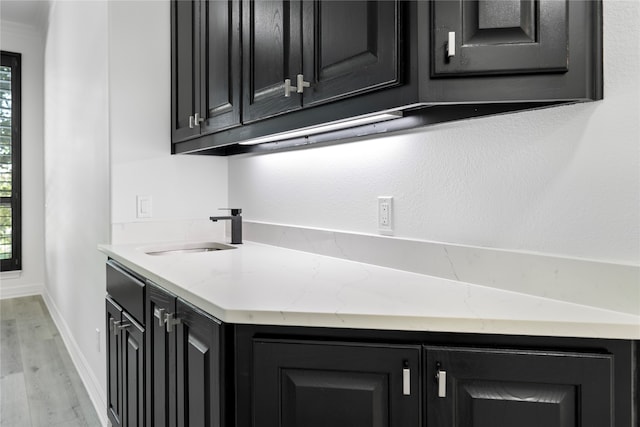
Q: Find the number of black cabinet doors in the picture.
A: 11